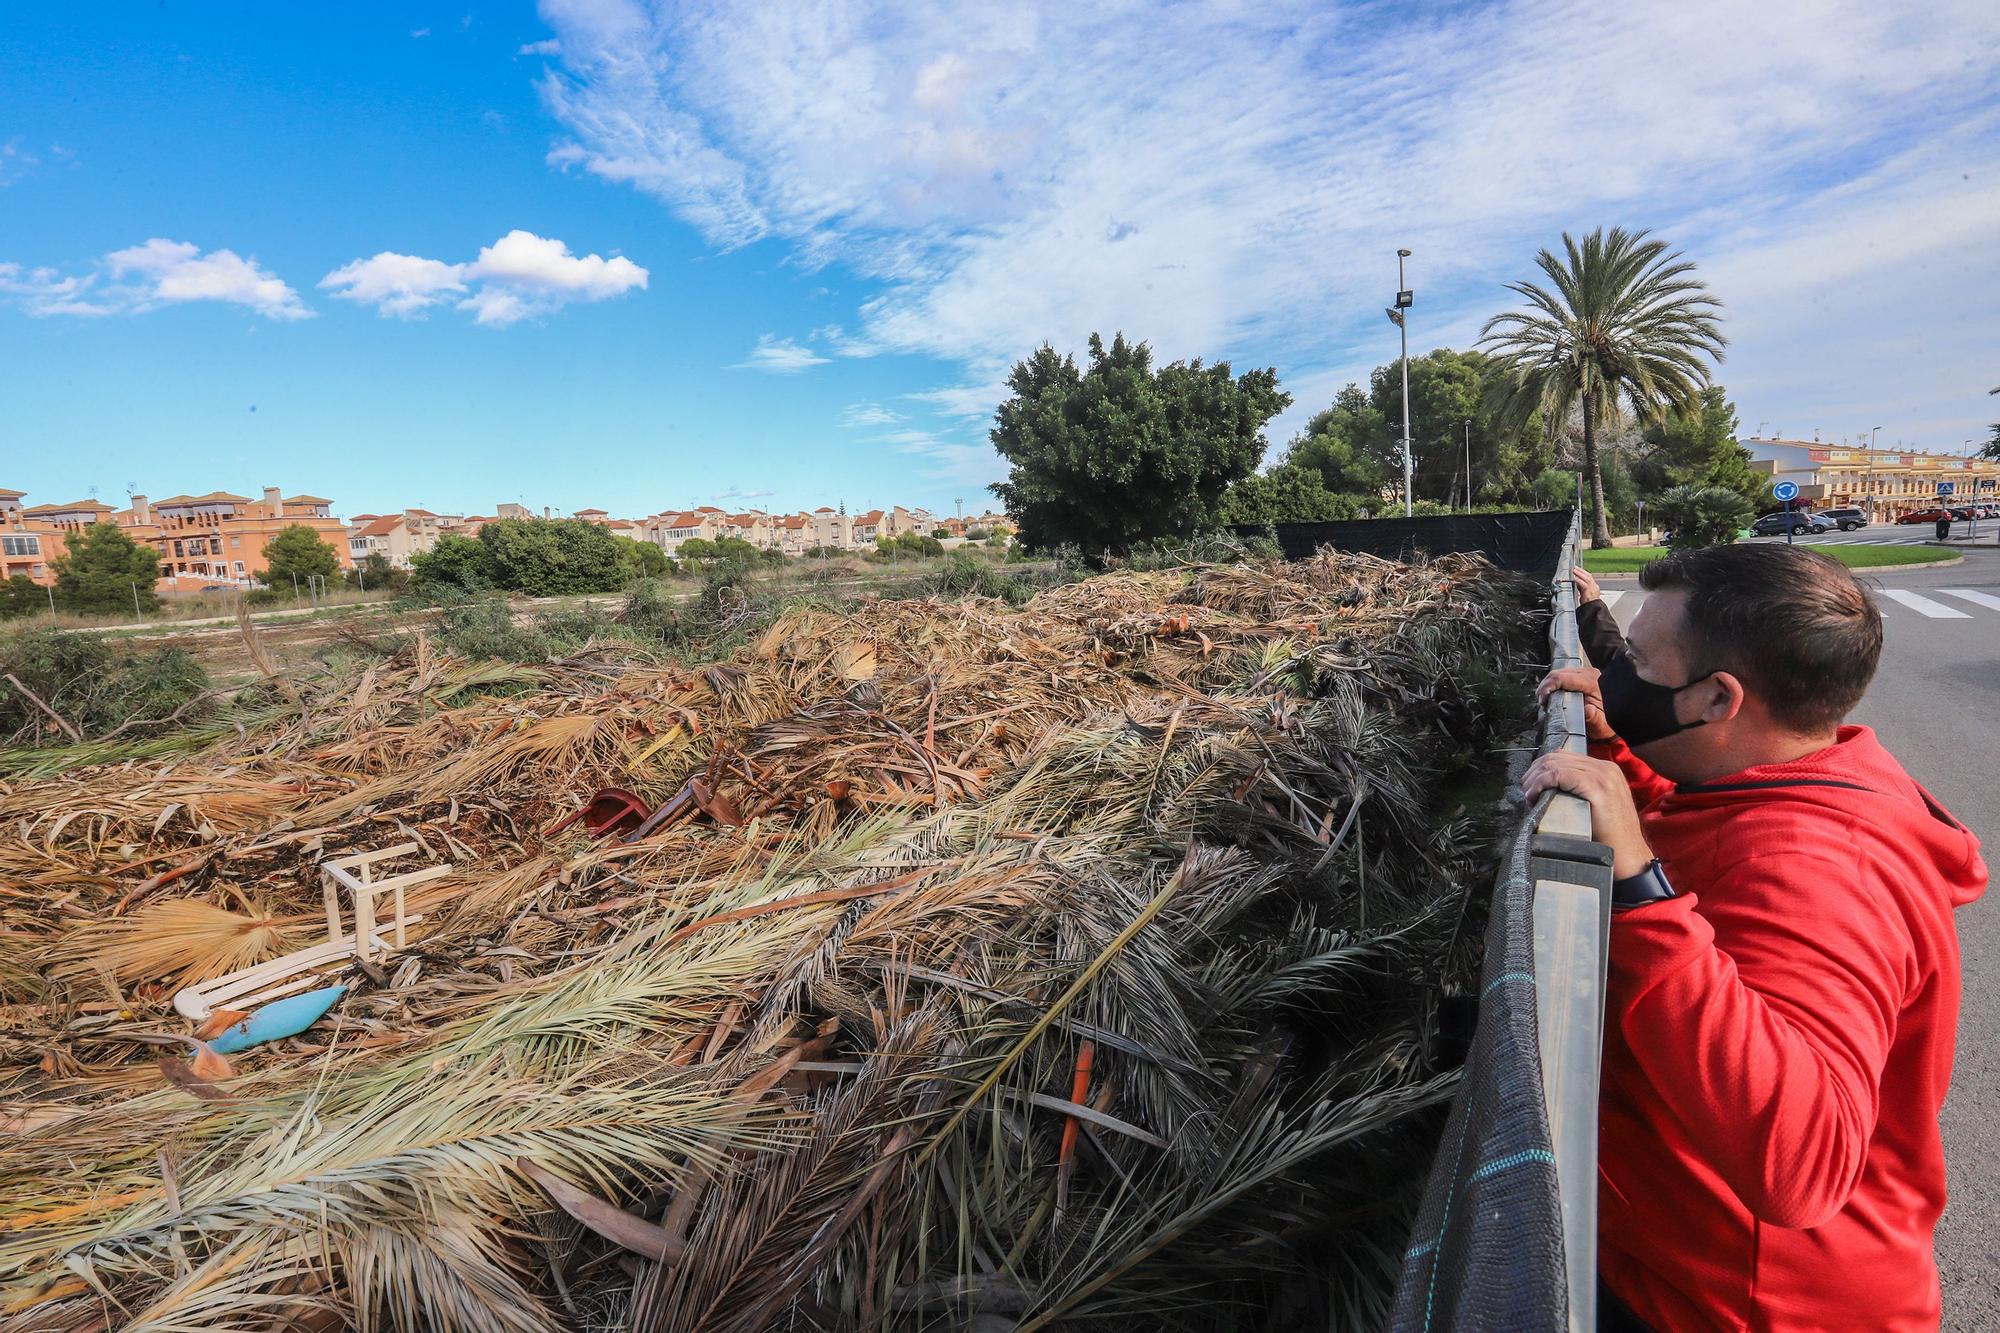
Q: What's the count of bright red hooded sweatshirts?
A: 1